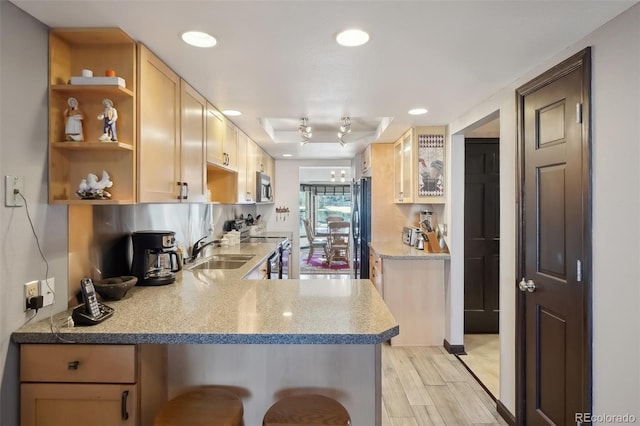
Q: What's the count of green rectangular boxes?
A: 0